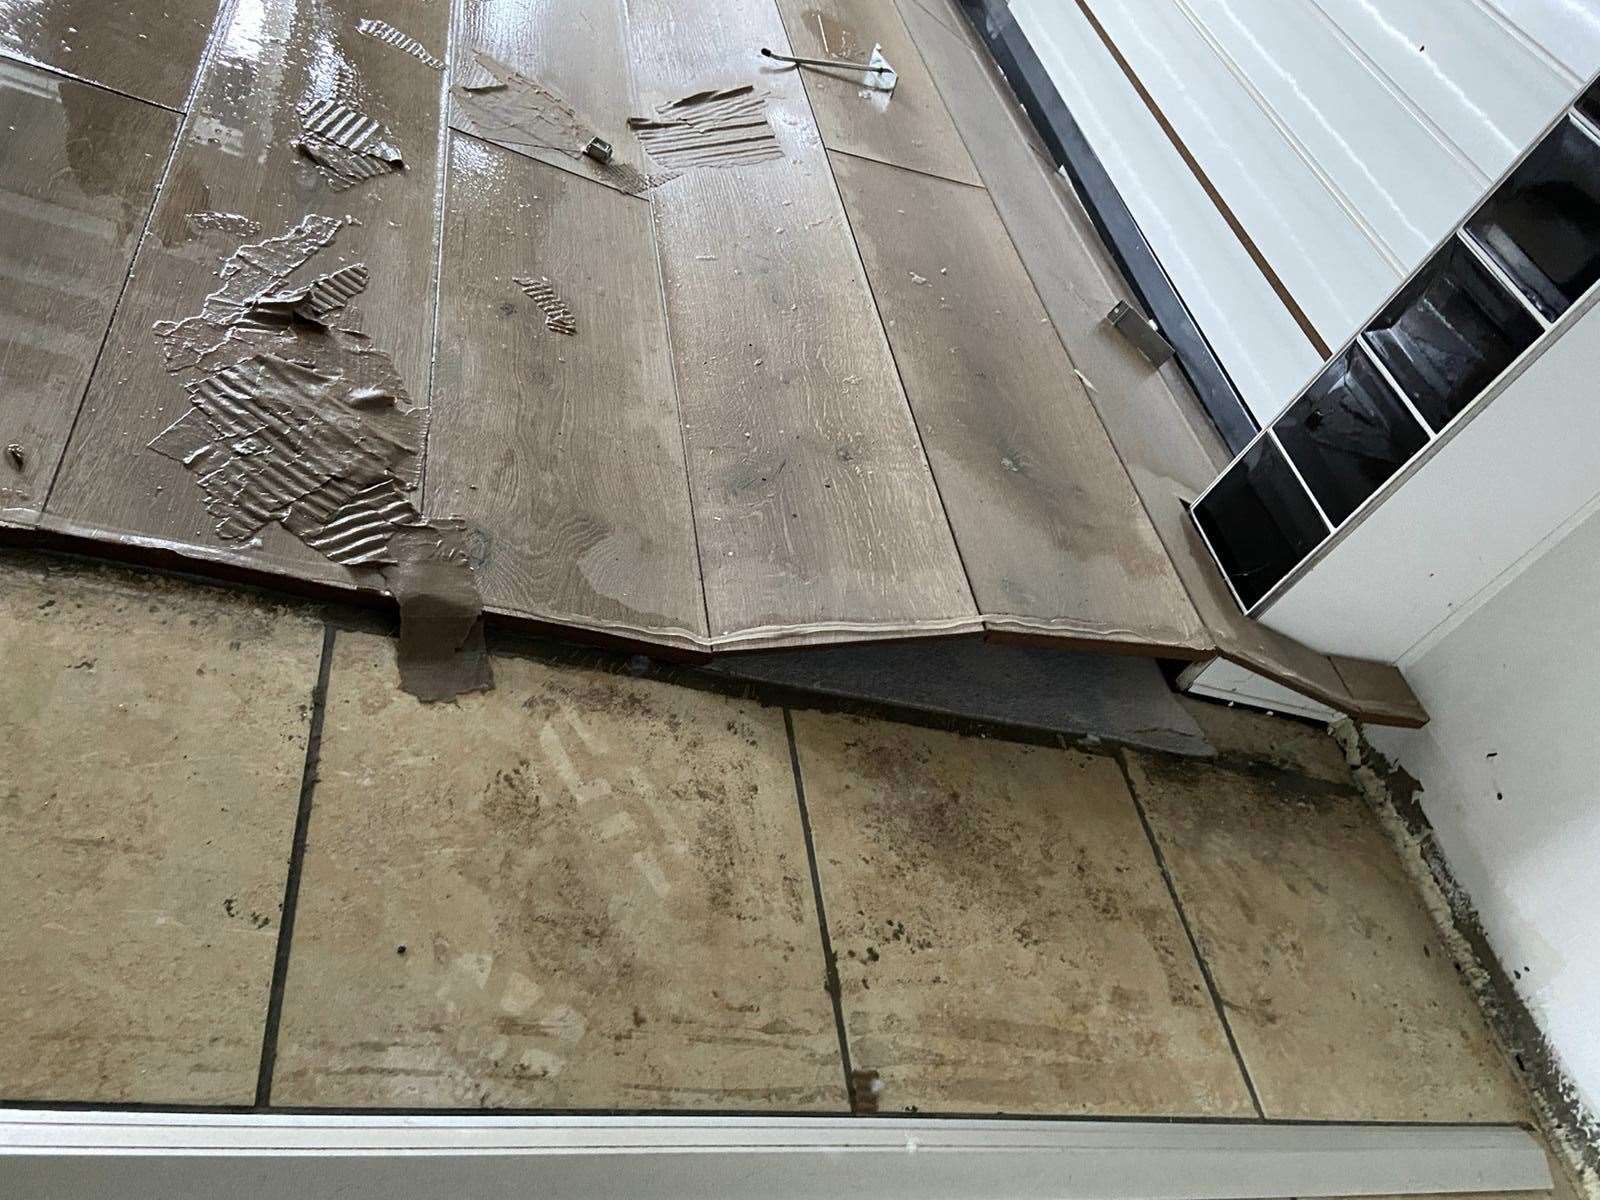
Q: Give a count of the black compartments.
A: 5